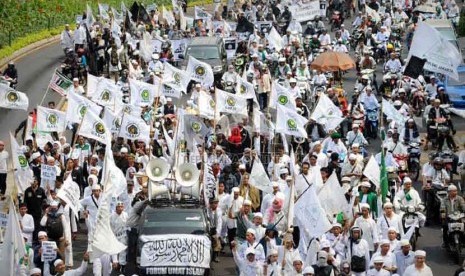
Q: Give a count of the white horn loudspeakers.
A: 4